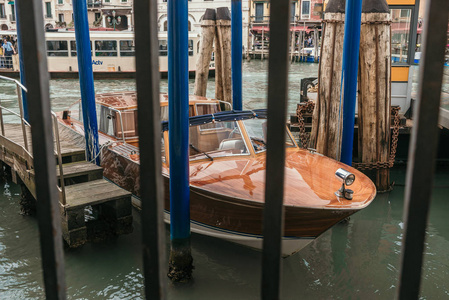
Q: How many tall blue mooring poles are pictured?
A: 5